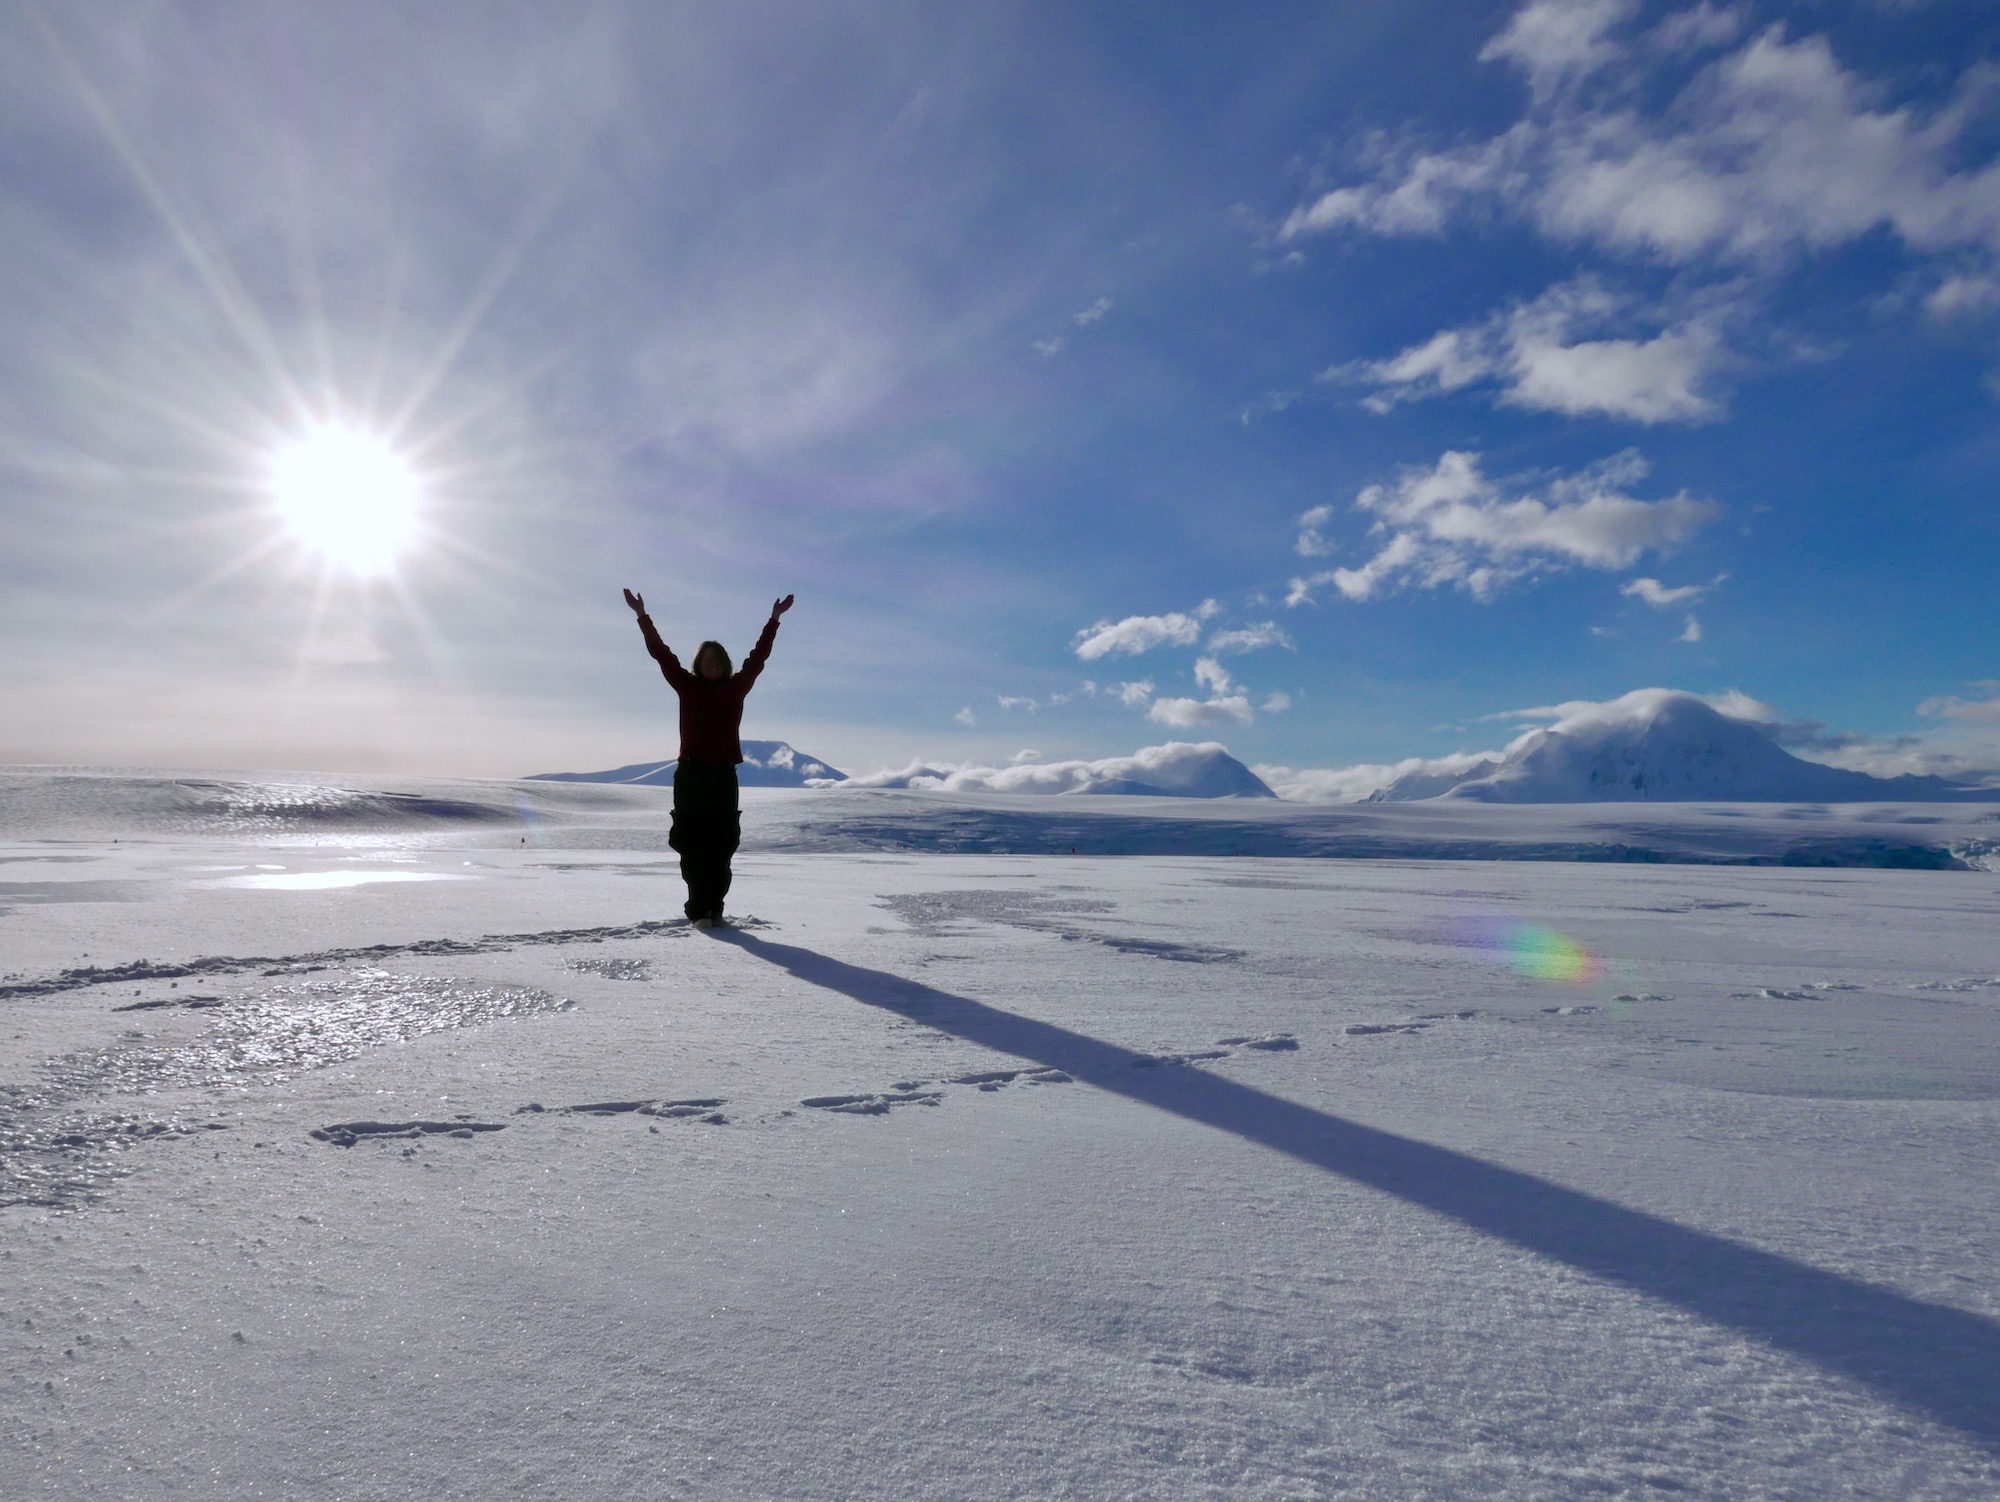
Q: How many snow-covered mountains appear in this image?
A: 3